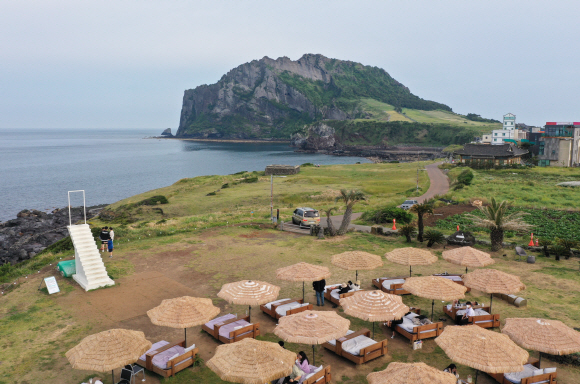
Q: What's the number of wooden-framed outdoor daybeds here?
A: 11